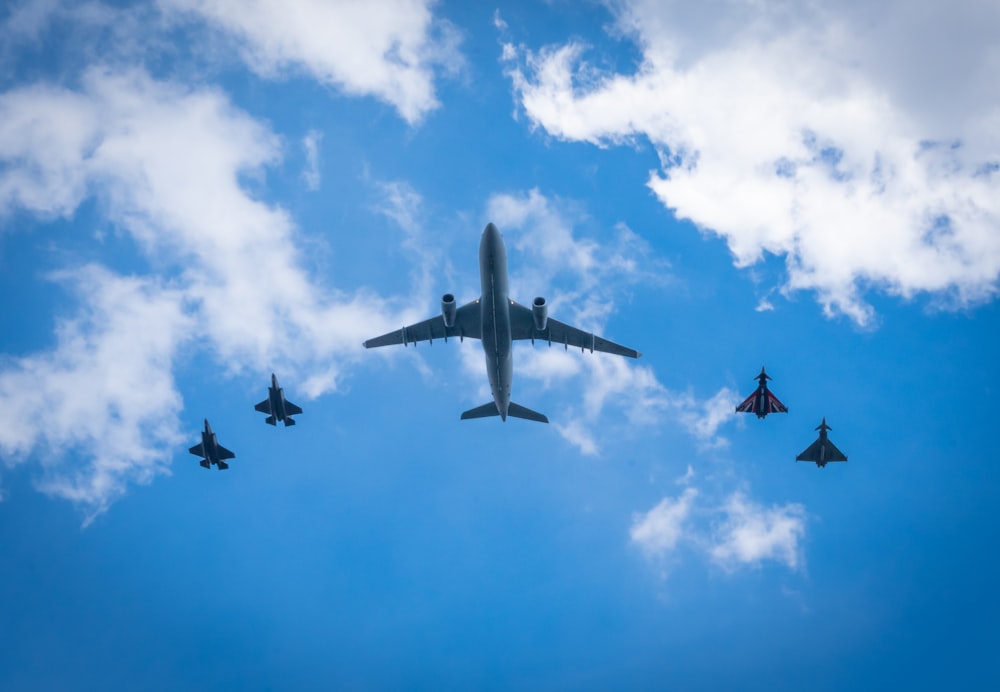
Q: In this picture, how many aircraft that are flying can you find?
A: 5